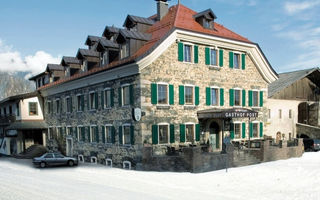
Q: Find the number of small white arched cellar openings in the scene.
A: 4